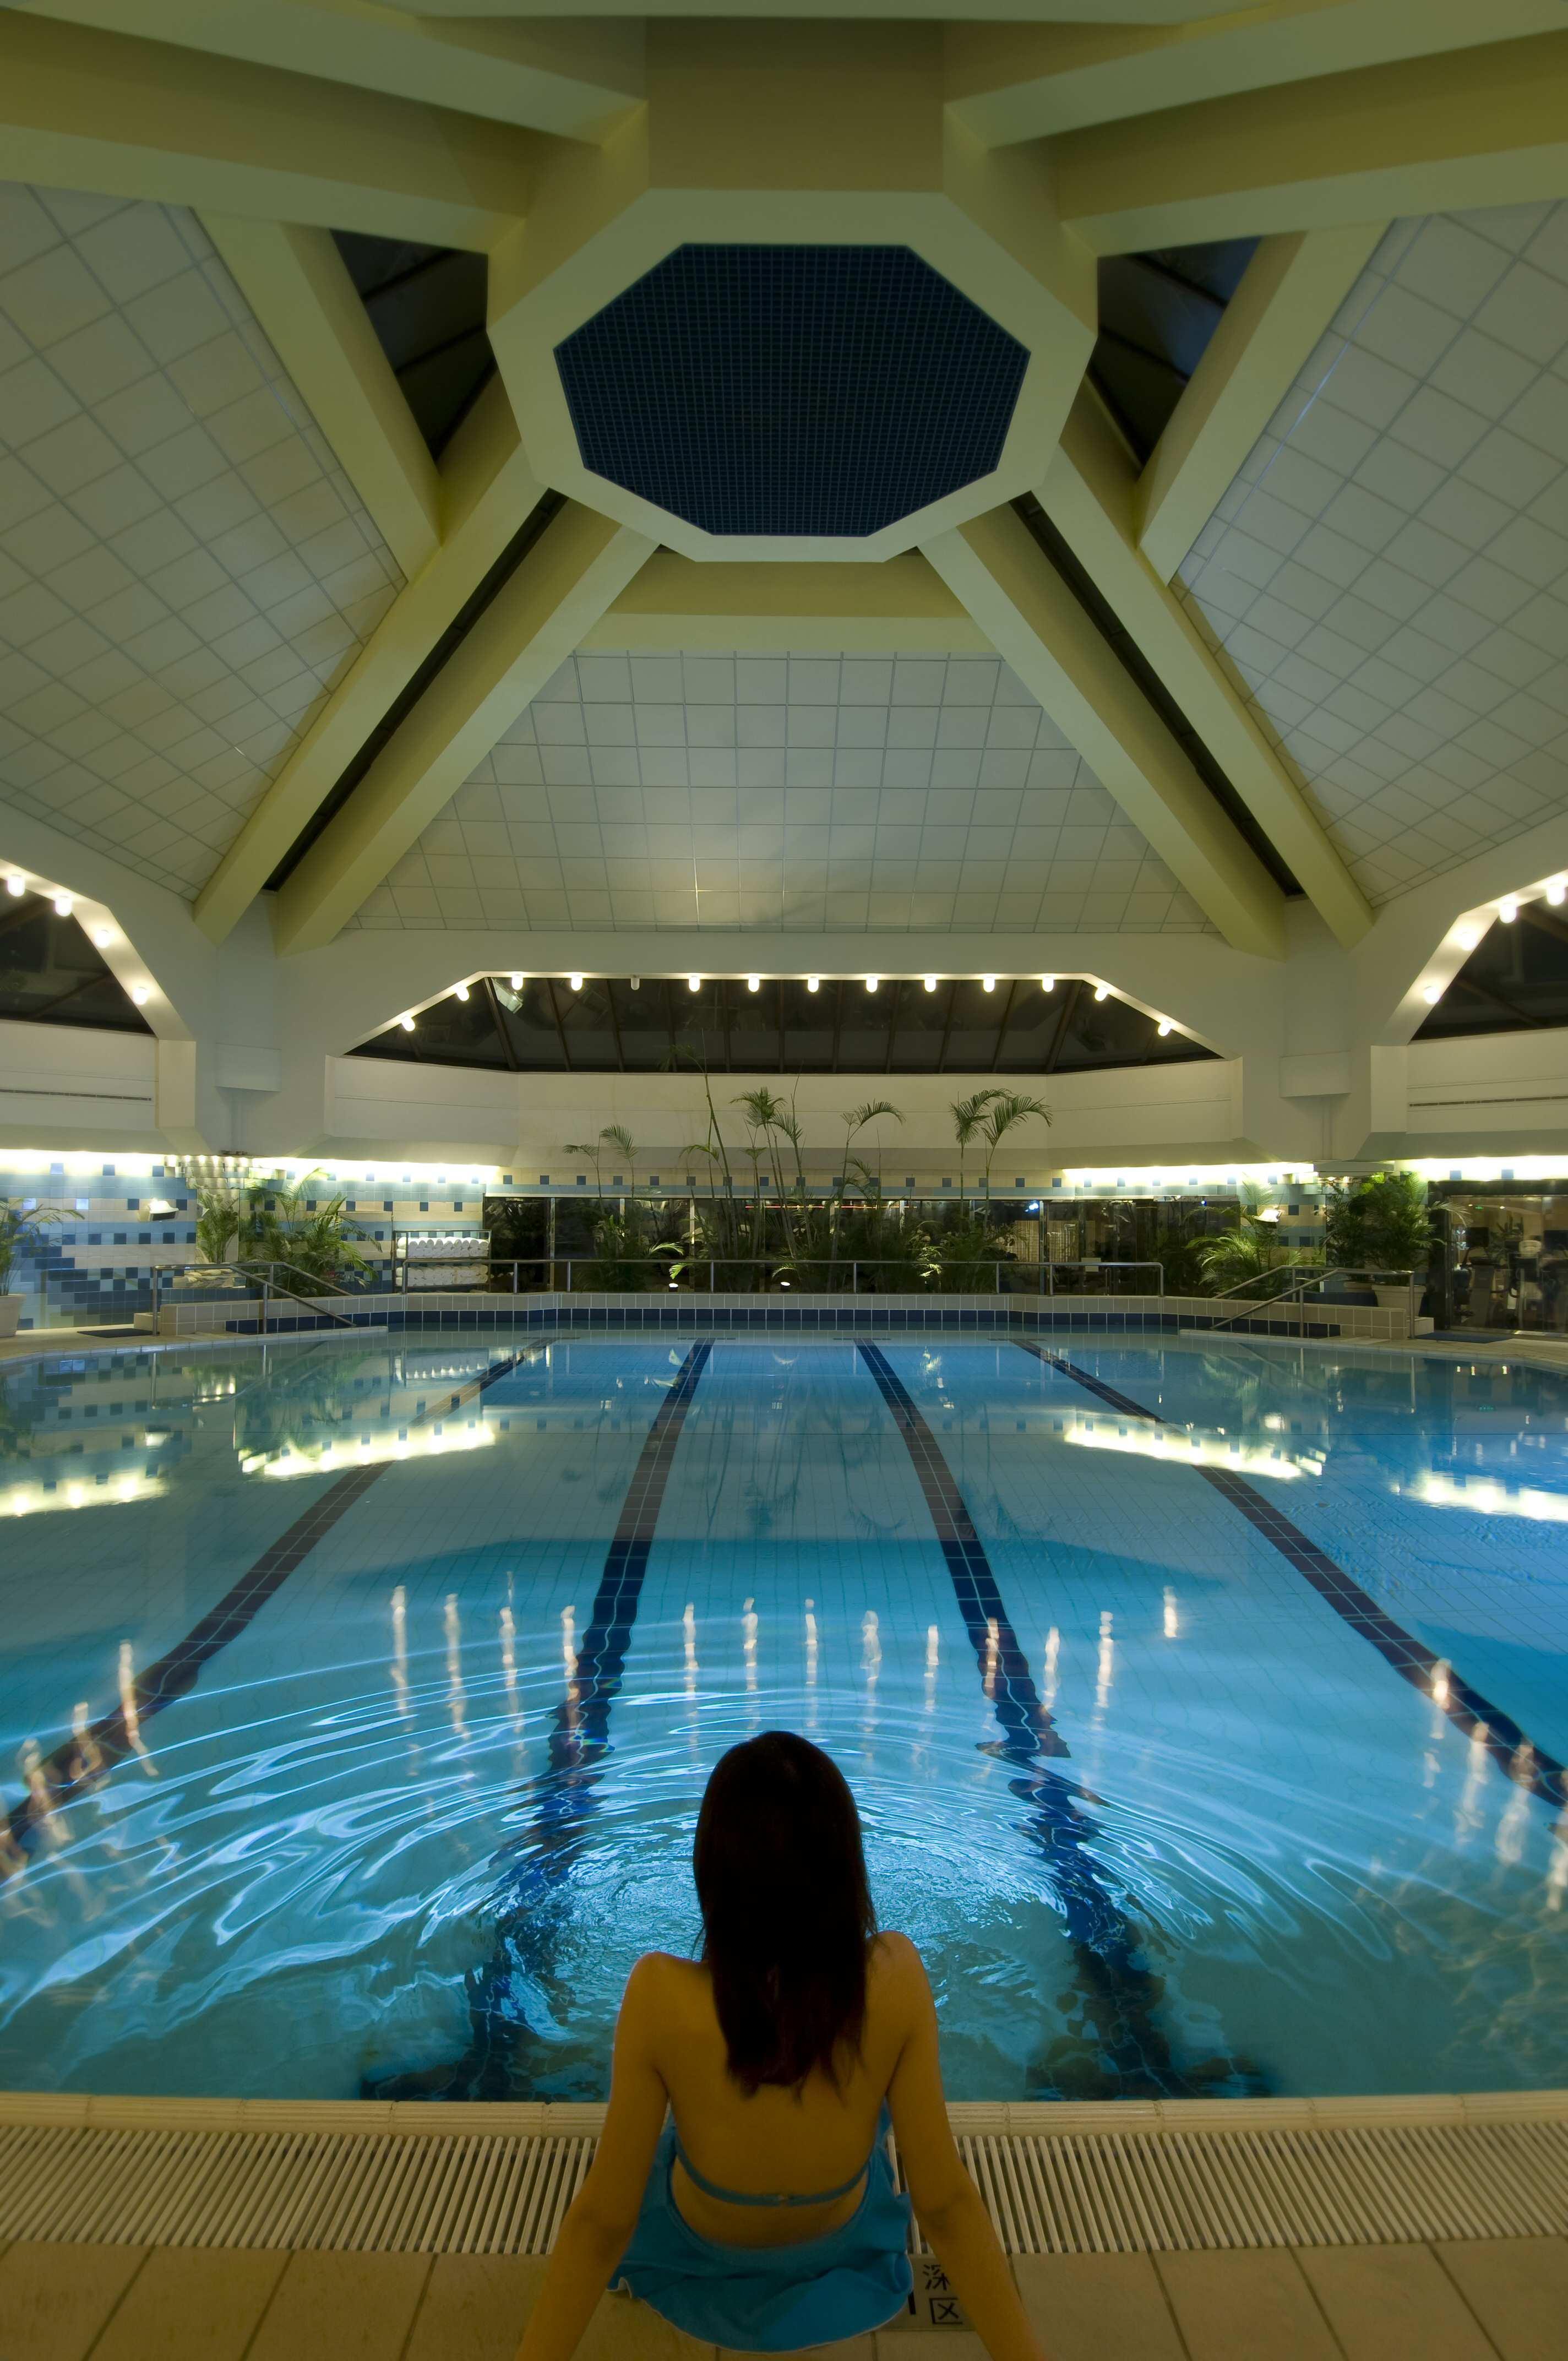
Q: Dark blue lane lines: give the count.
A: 4